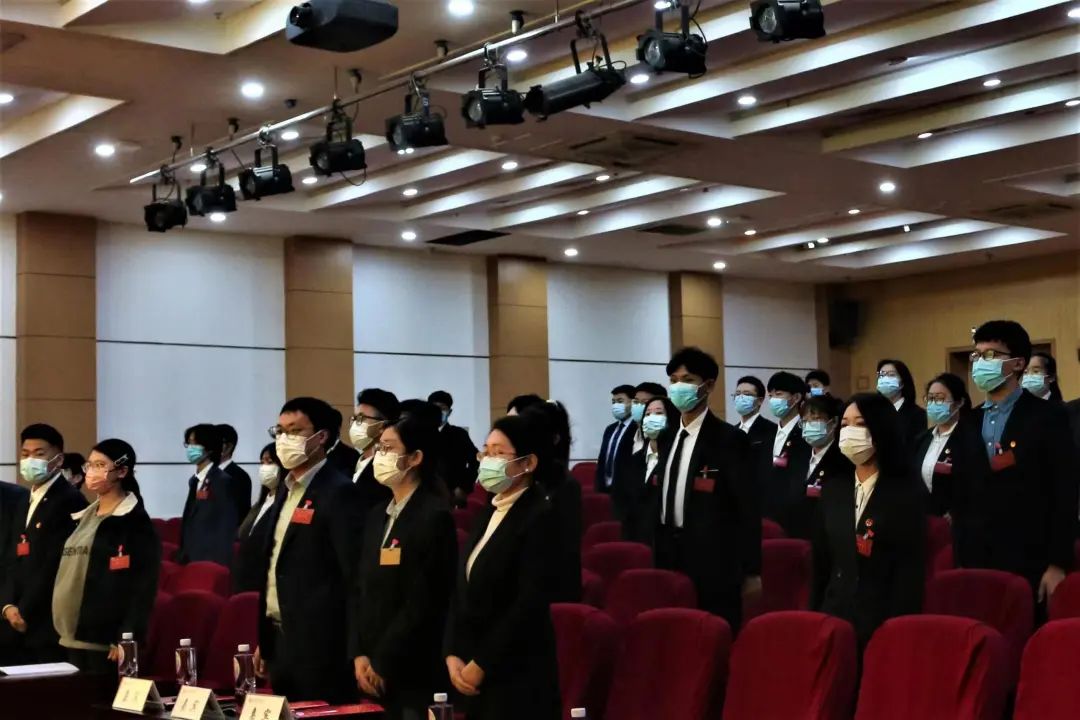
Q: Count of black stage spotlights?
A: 9